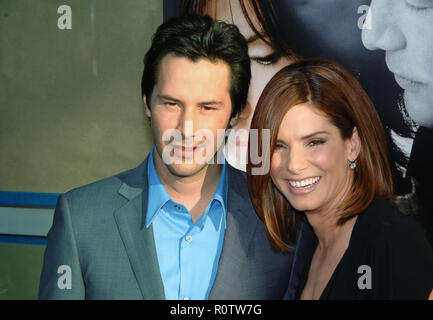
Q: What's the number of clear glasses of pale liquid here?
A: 0